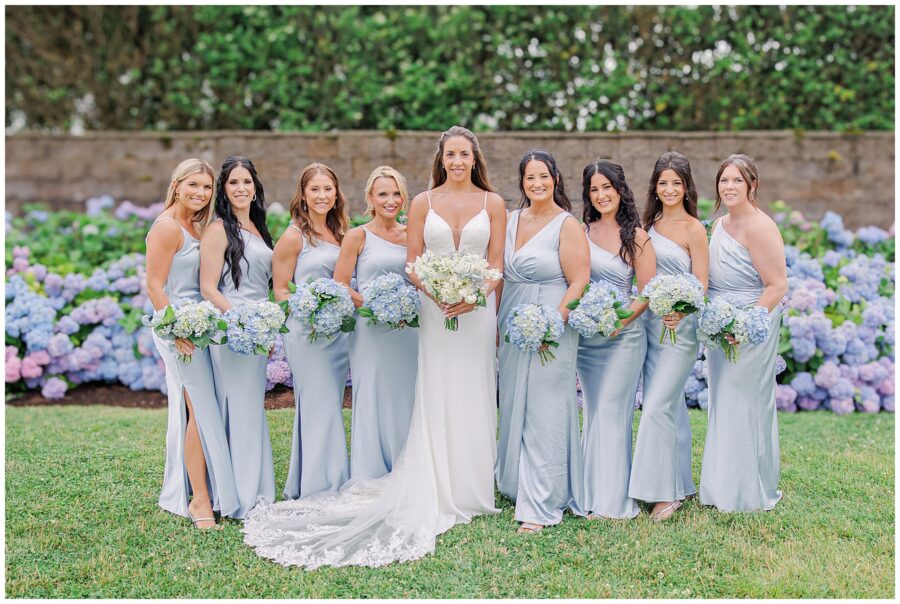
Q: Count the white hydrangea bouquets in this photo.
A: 1